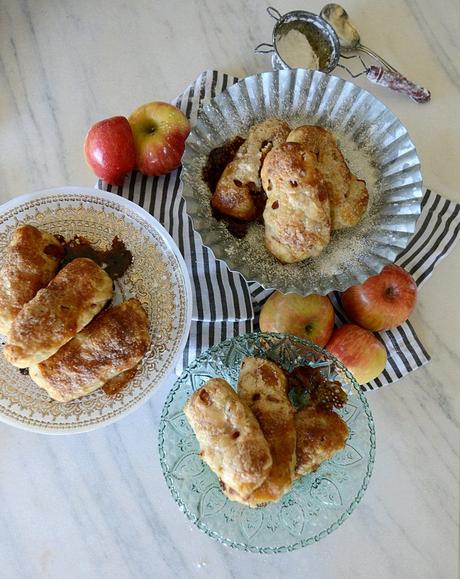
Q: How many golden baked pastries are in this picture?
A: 9